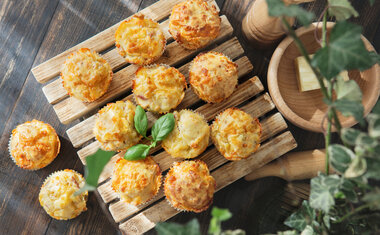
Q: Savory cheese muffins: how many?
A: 12